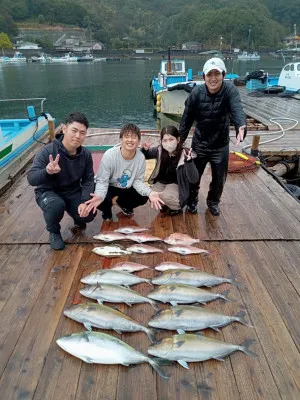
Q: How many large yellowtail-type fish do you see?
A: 8